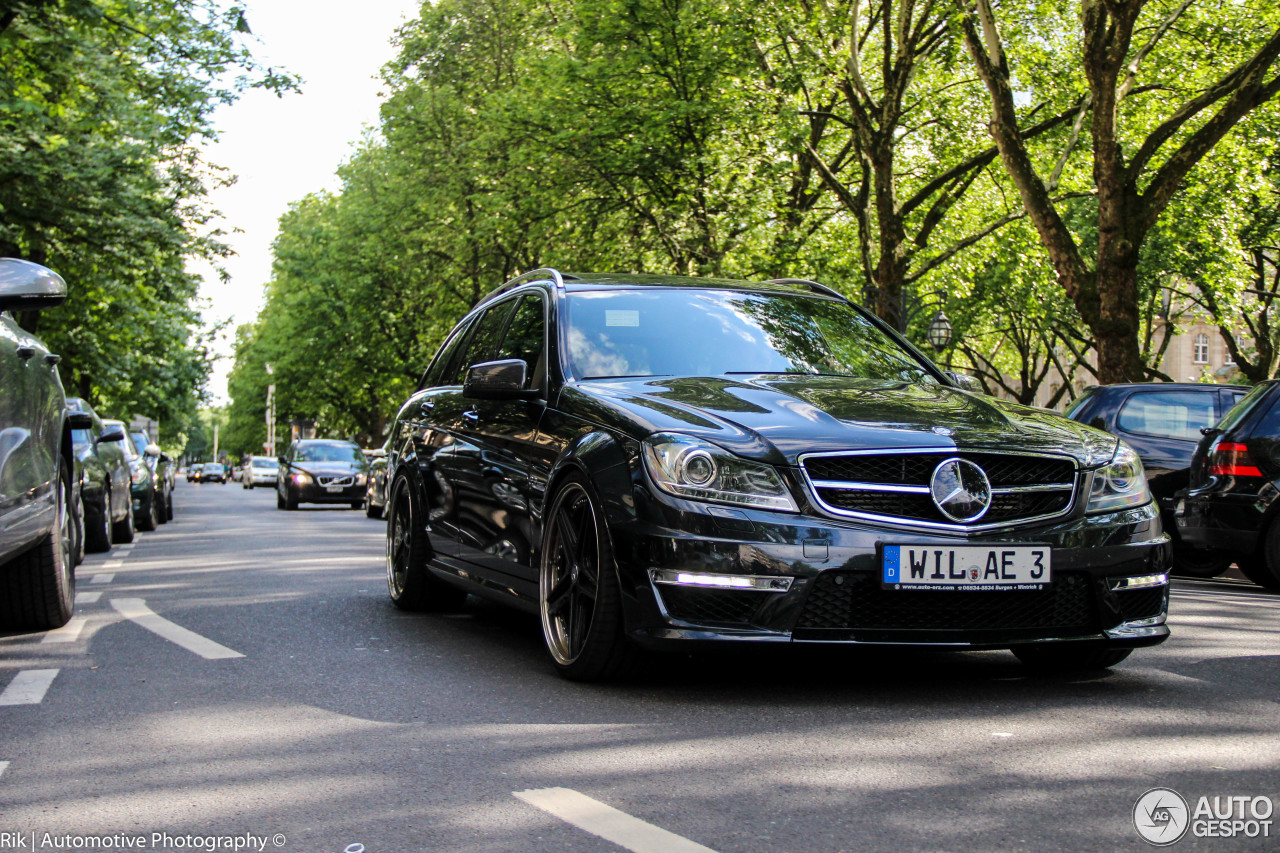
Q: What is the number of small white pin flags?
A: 0